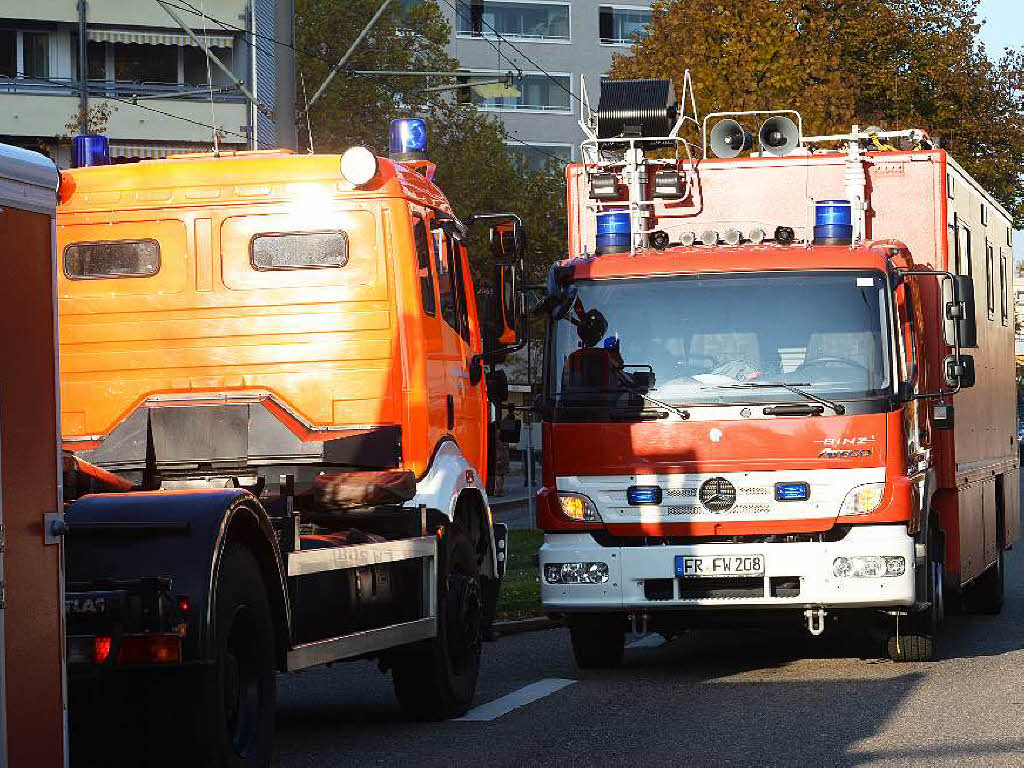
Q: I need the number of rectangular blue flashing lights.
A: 2